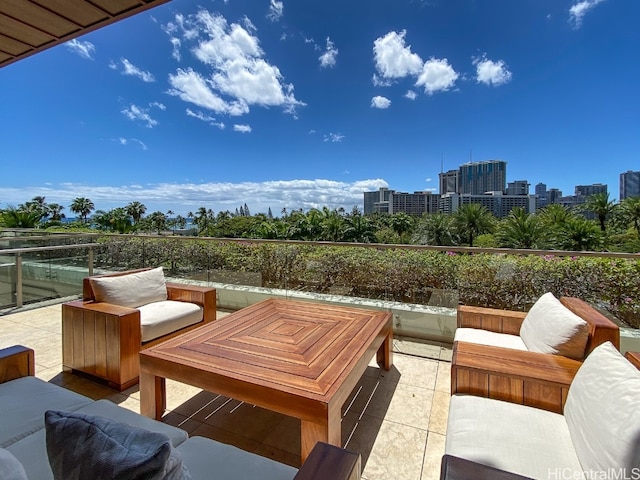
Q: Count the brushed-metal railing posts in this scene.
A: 2